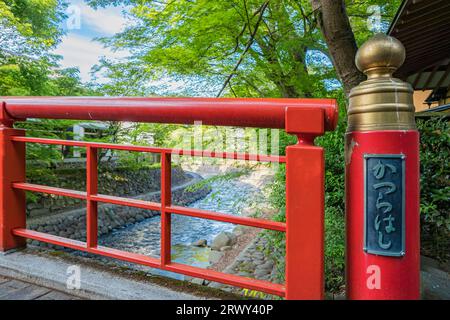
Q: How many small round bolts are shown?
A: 4